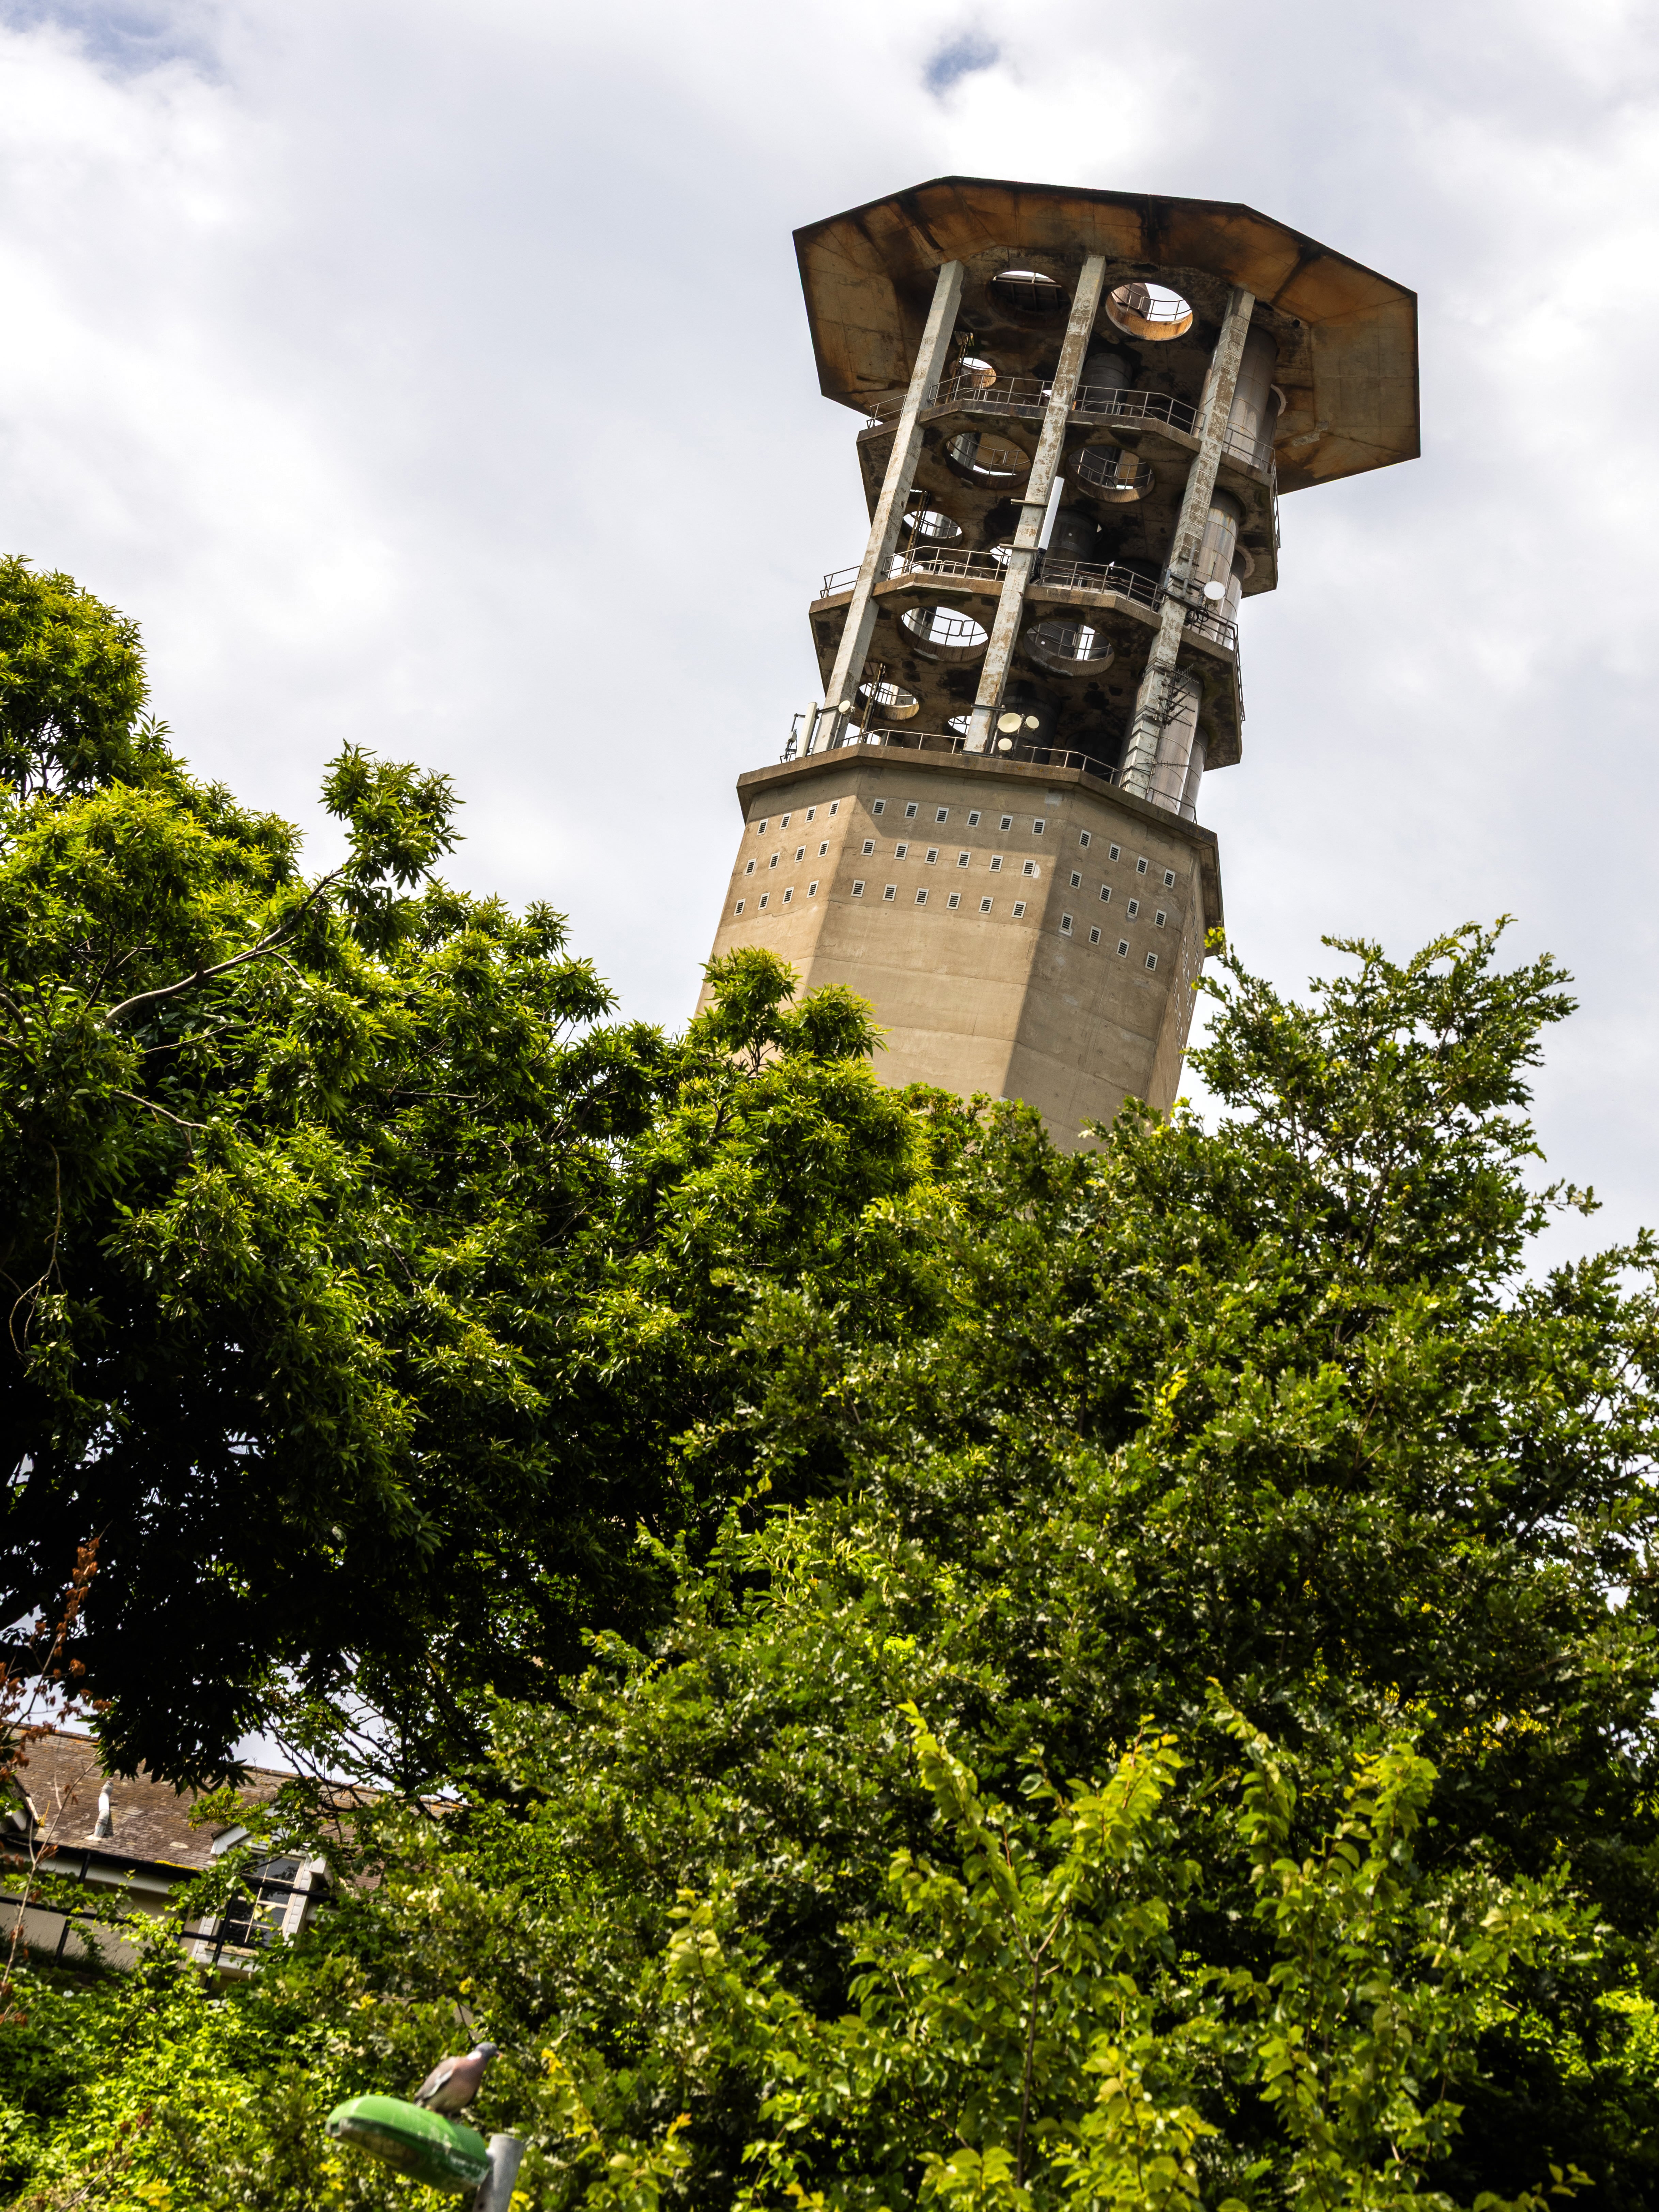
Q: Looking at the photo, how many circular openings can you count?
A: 12